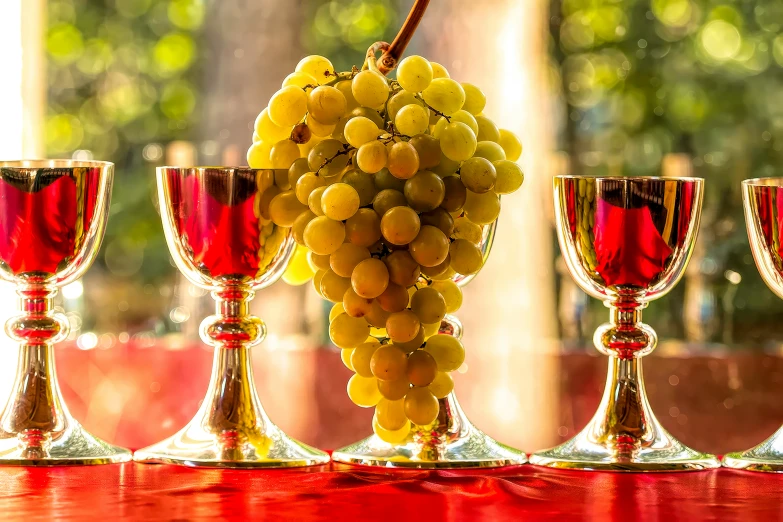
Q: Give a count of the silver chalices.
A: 5